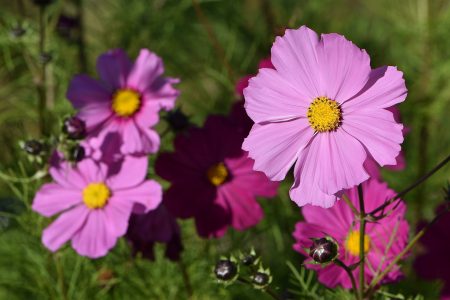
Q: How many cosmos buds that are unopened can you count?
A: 7